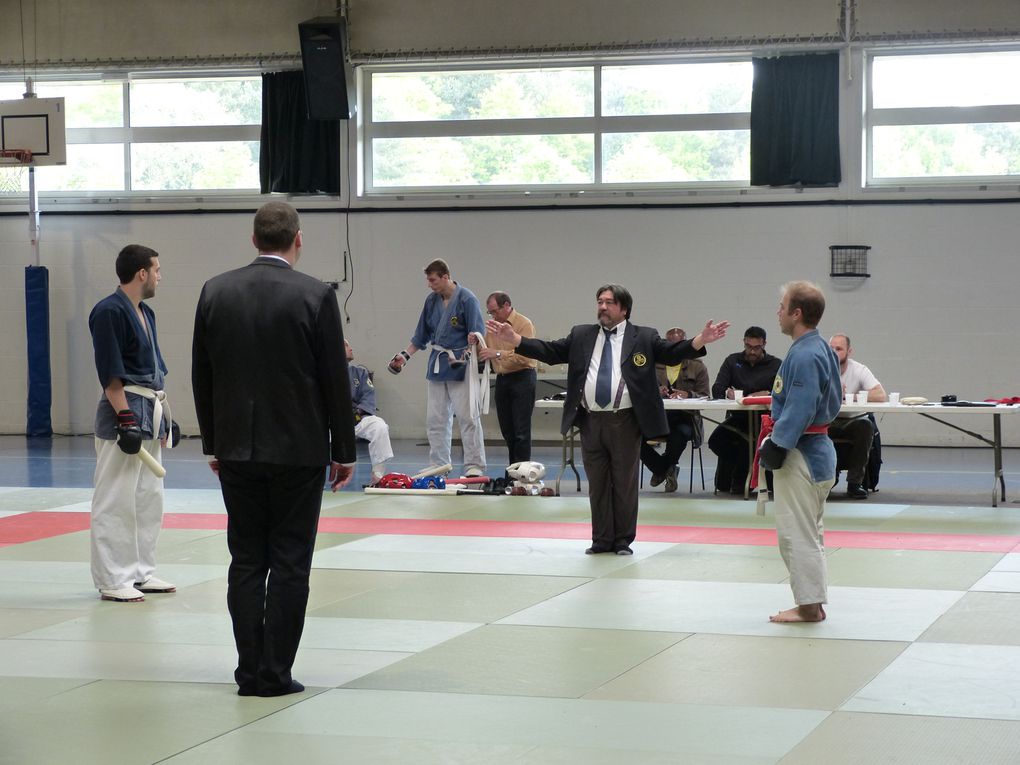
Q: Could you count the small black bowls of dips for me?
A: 0